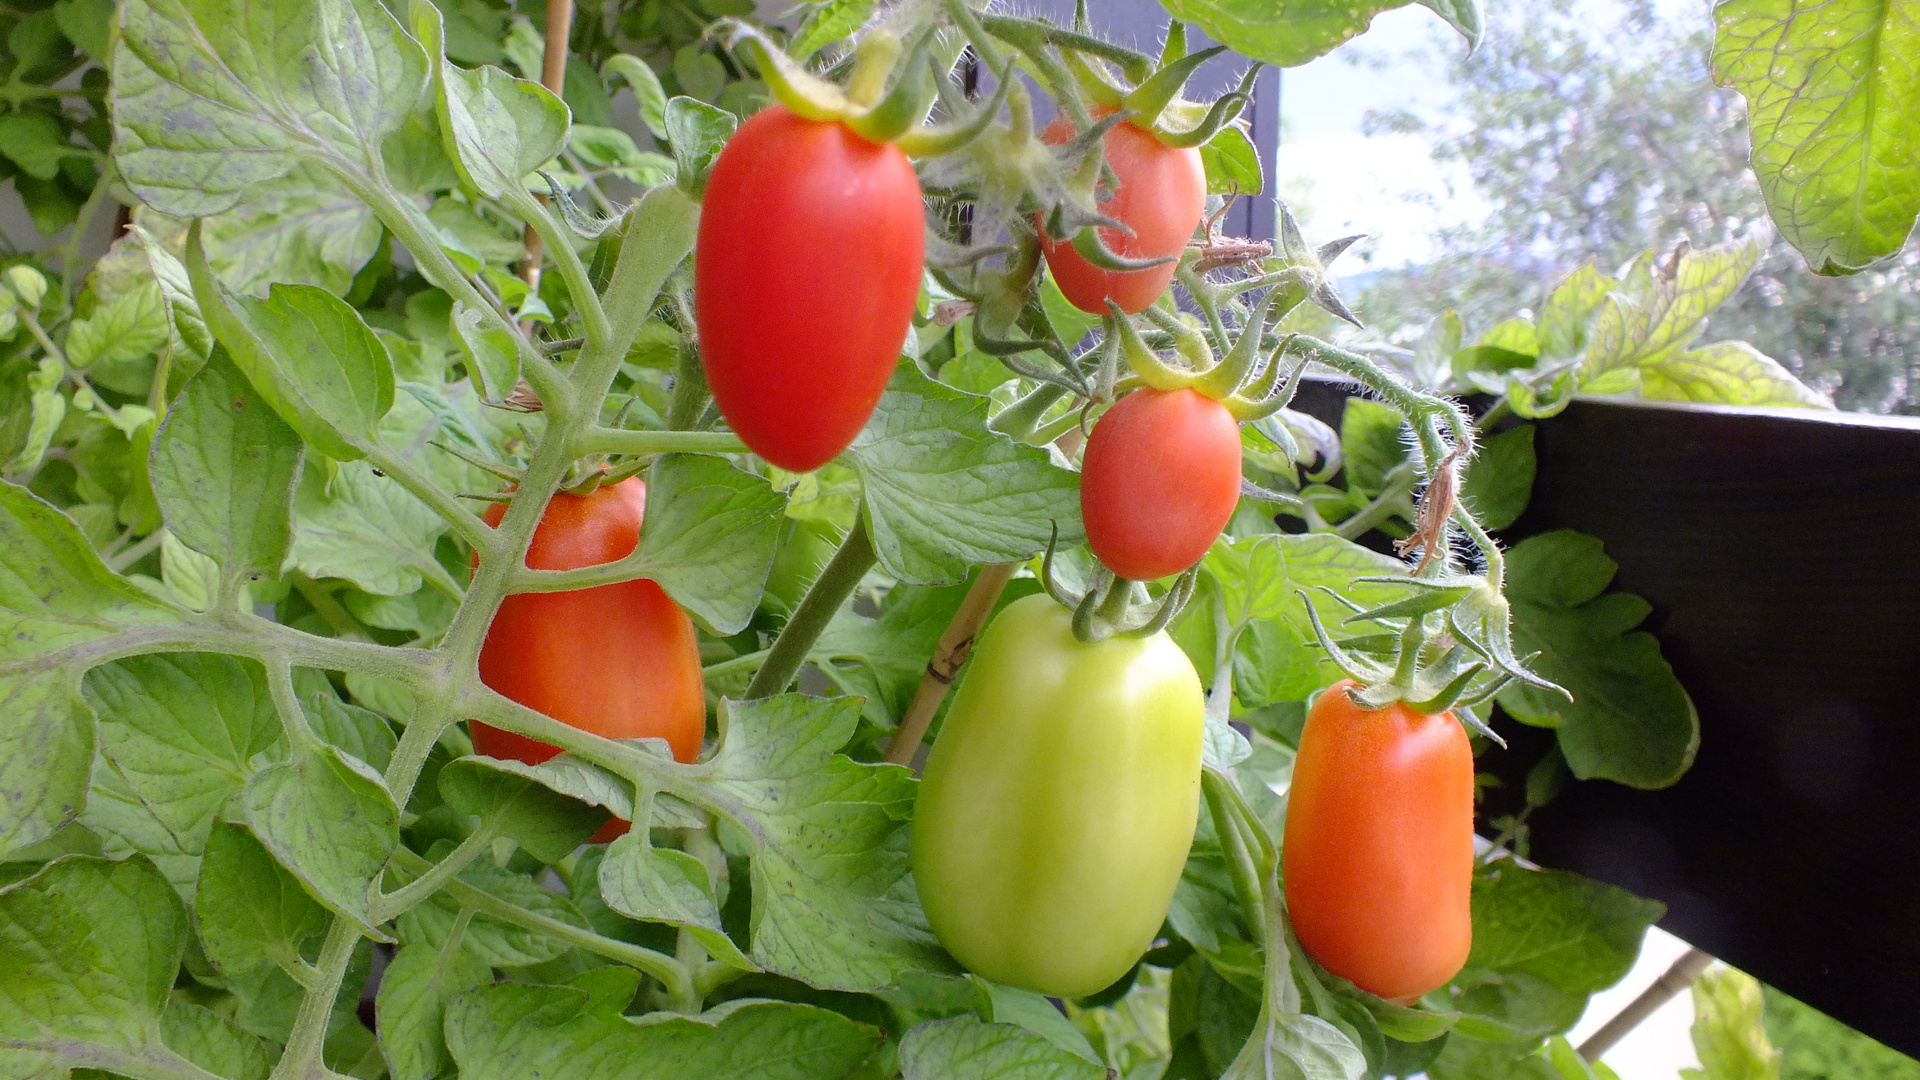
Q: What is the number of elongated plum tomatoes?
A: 6